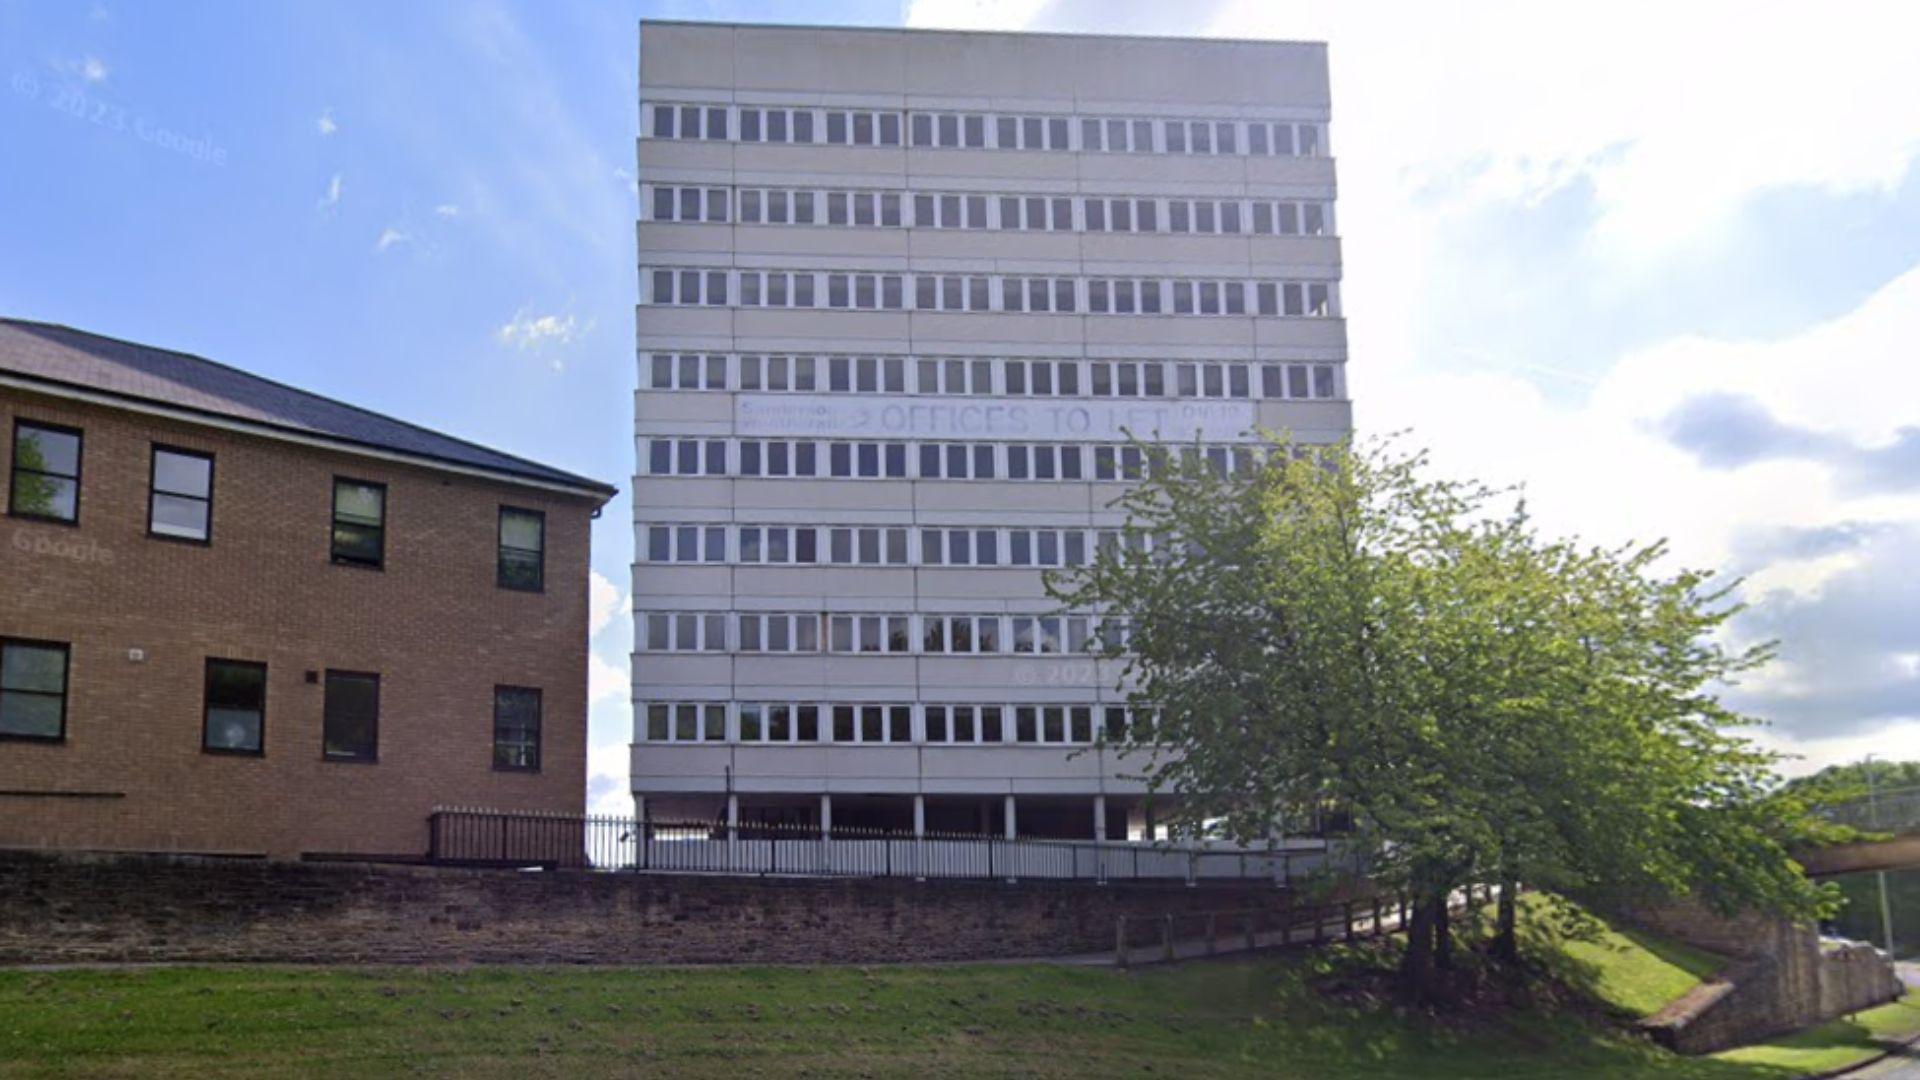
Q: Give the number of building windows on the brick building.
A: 8